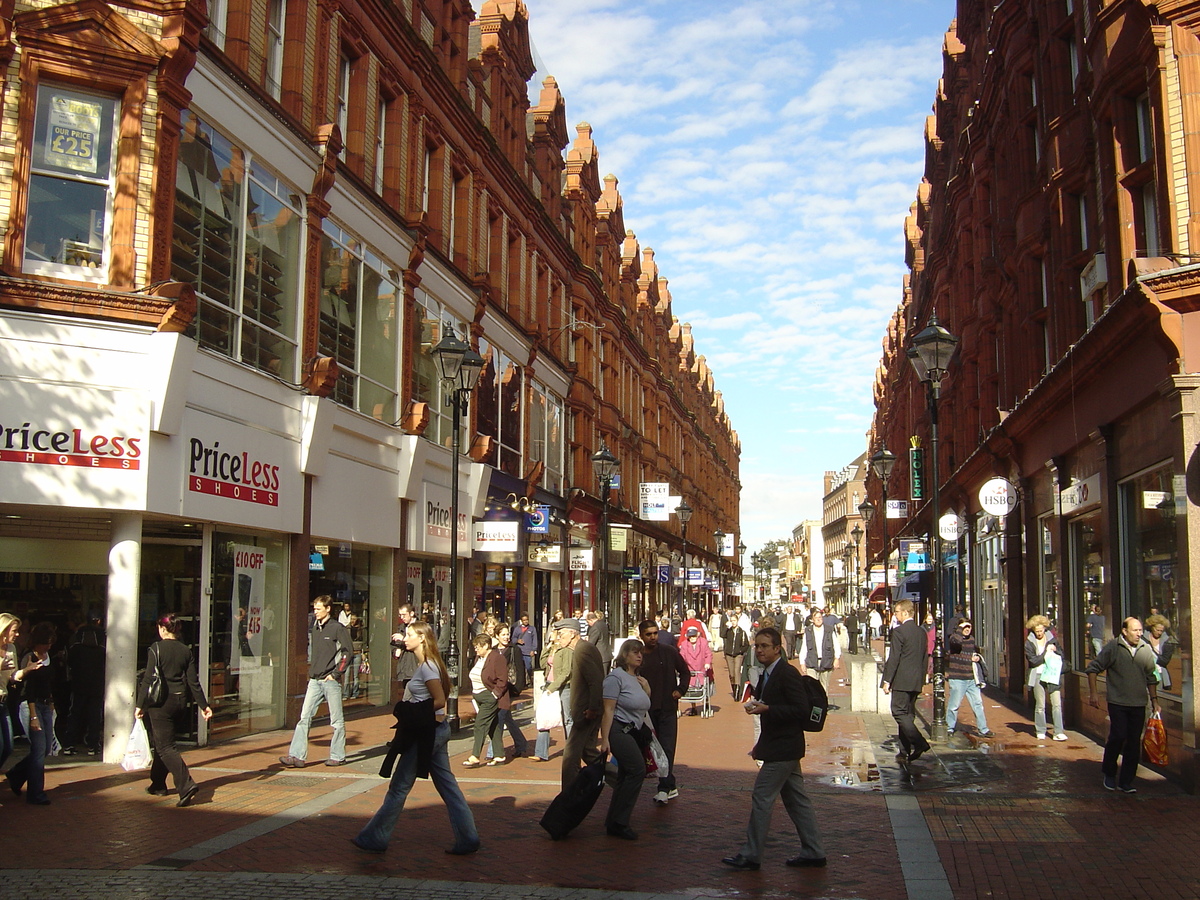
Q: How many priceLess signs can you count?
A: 4